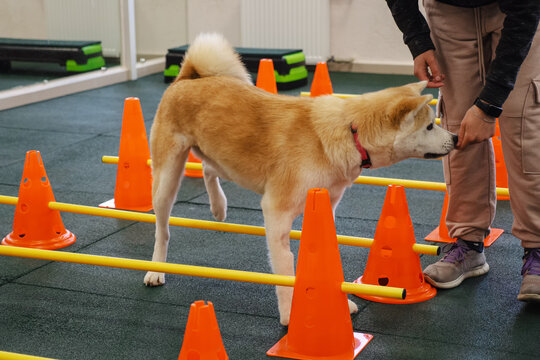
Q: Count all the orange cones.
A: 10